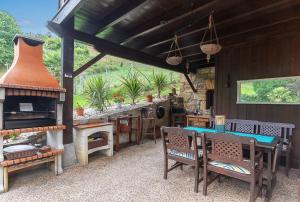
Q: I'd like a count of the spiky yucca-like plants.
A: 3